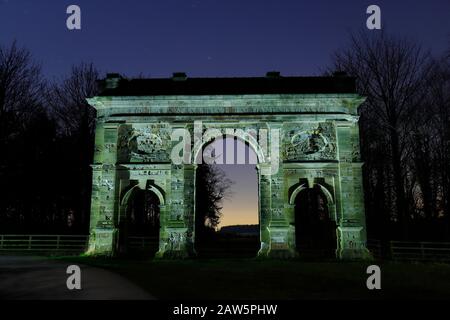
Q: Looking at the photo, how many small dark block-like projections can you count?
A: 4